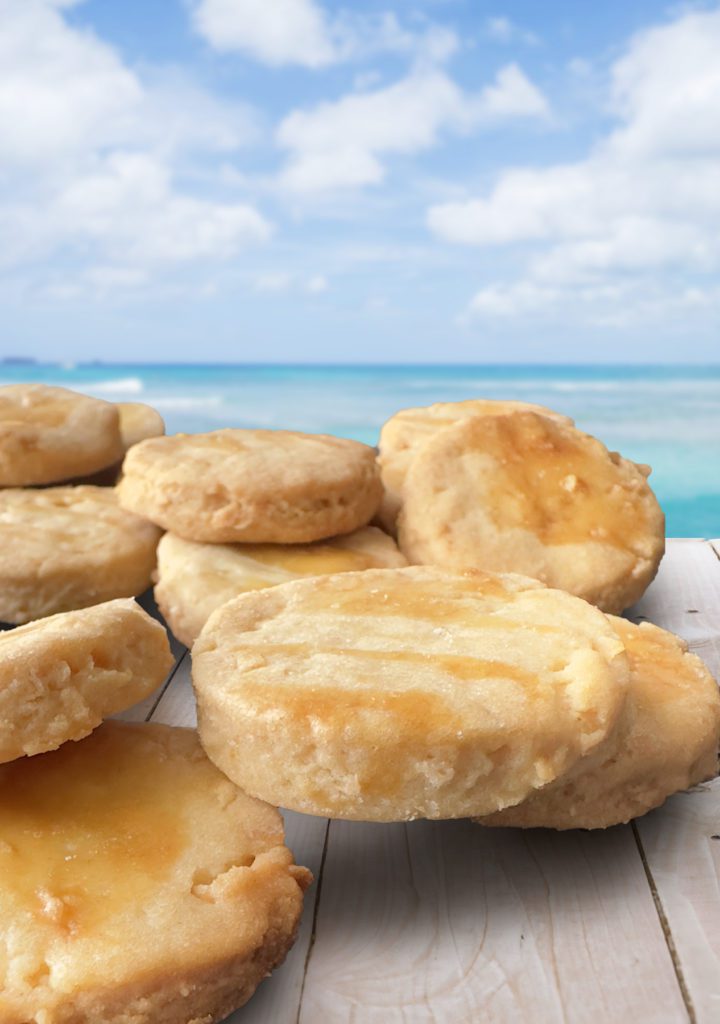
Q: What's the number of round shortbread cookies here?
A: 11